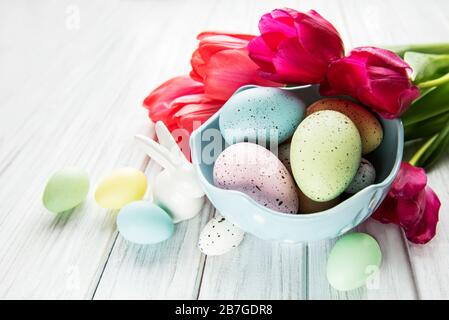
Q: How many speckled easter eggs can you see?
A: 7